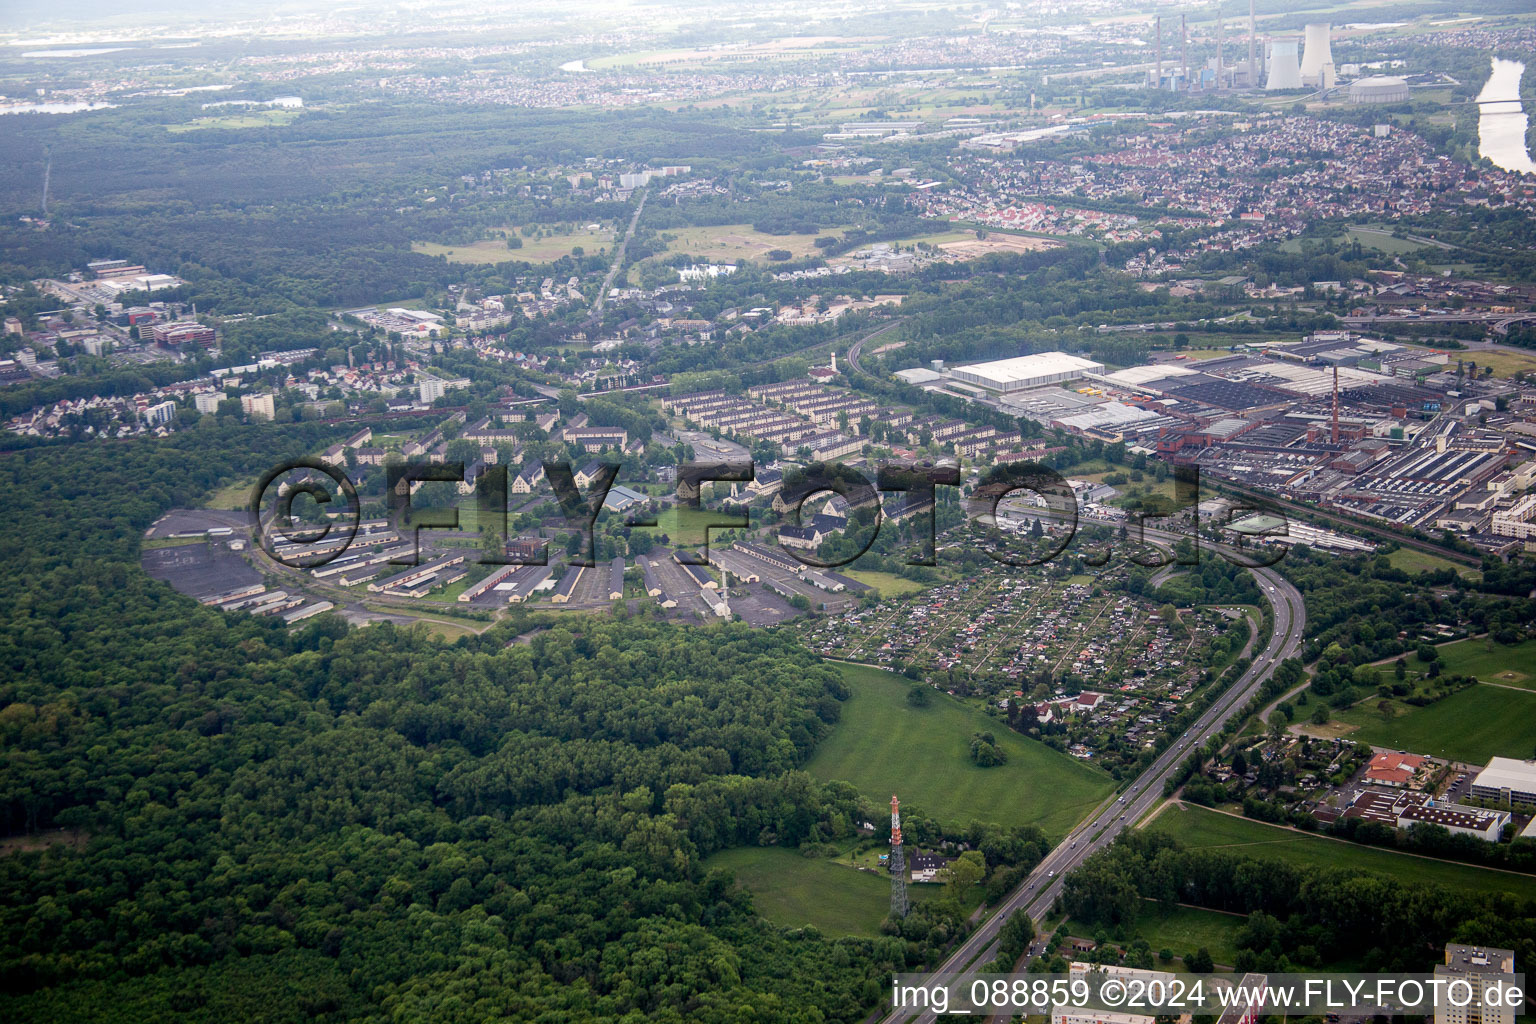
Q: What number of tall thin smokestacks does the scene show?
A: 5